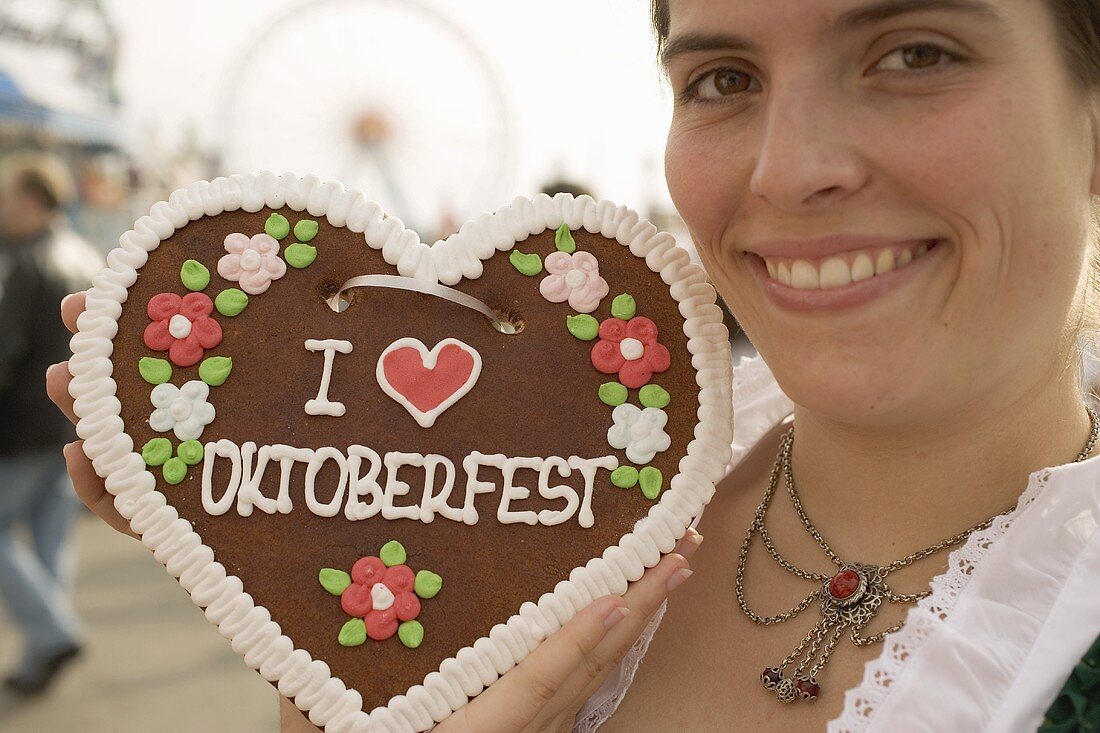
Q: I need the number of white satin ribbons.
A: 1